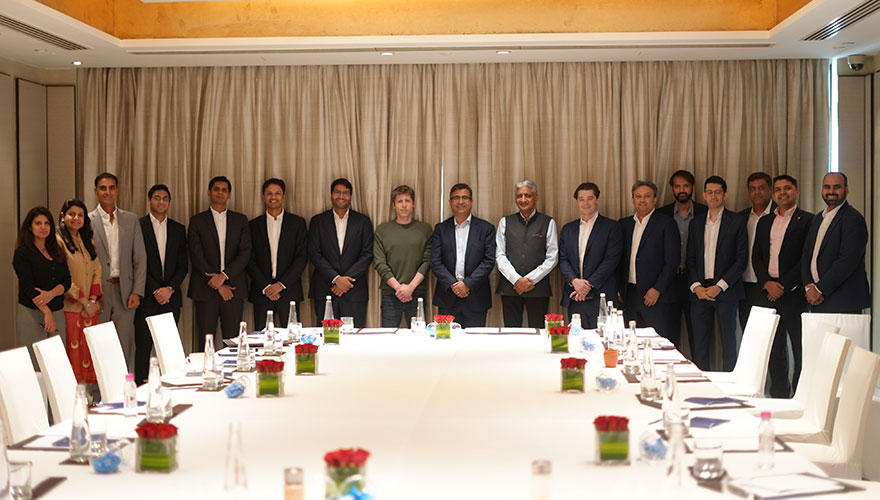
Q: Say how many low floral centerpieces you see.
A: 10